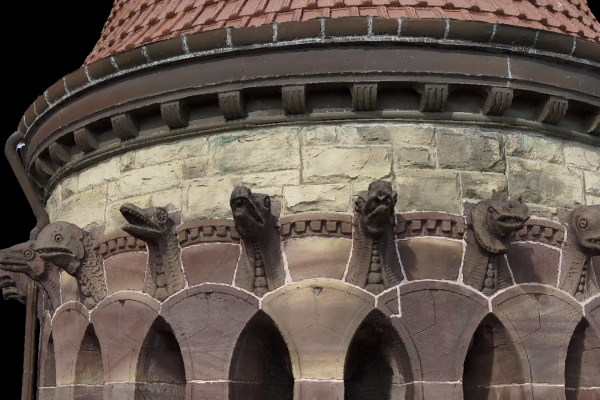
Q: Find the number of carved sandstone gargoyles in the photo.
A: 8